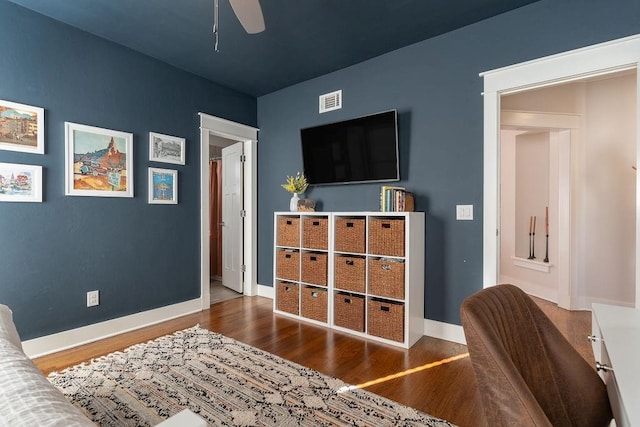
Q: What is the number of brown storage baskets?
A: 12